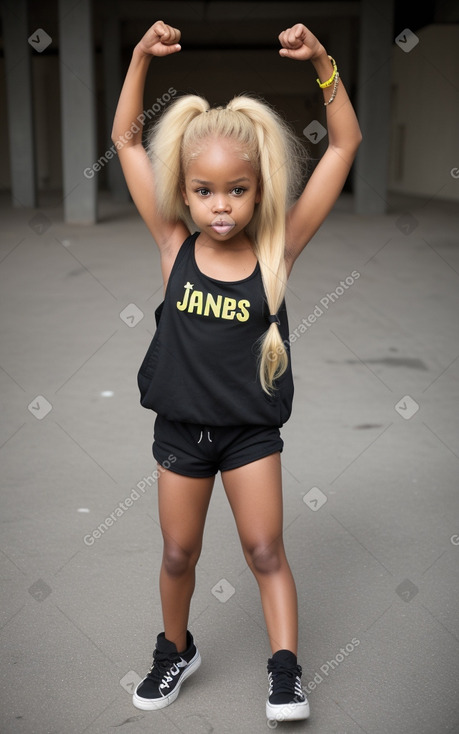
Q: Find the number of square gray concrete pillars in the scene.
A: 4